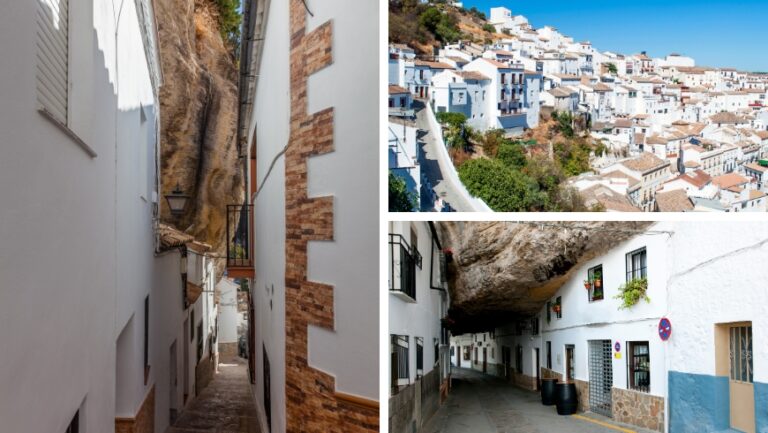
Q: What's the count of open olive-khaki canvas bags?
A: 0